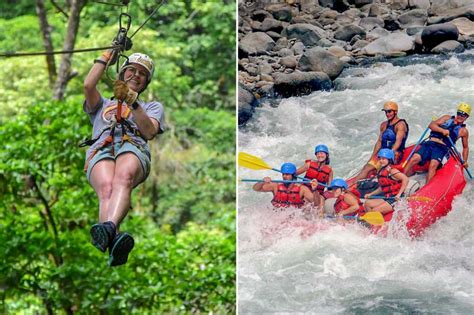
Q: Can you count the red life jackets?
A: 4